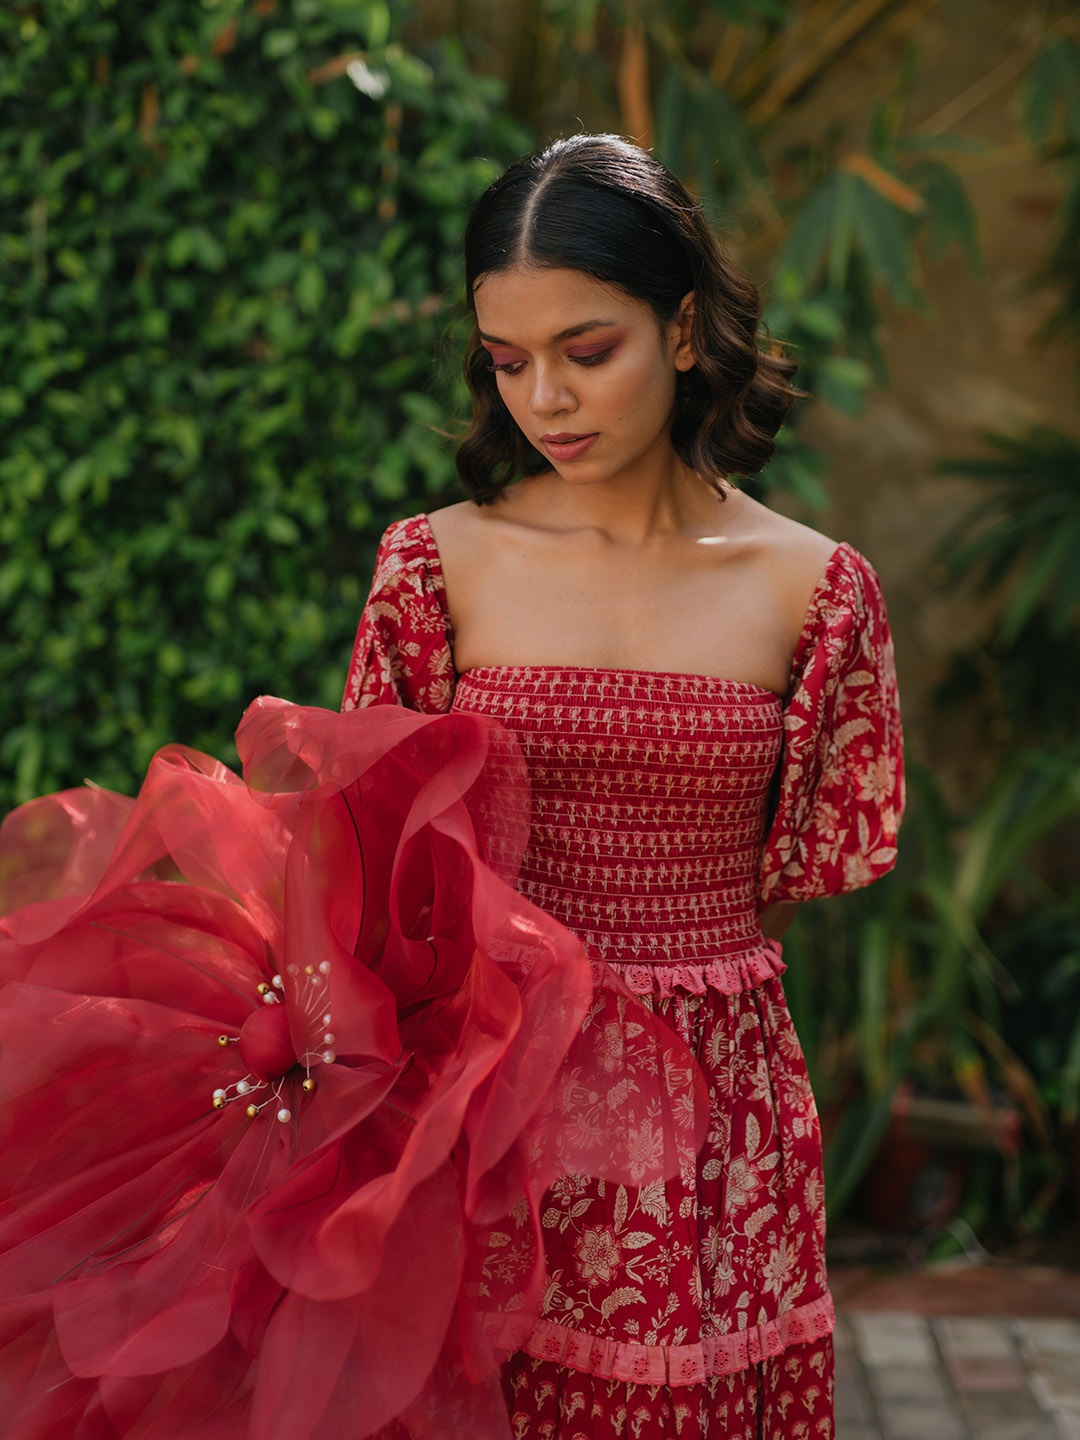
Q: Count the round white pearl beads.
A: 11